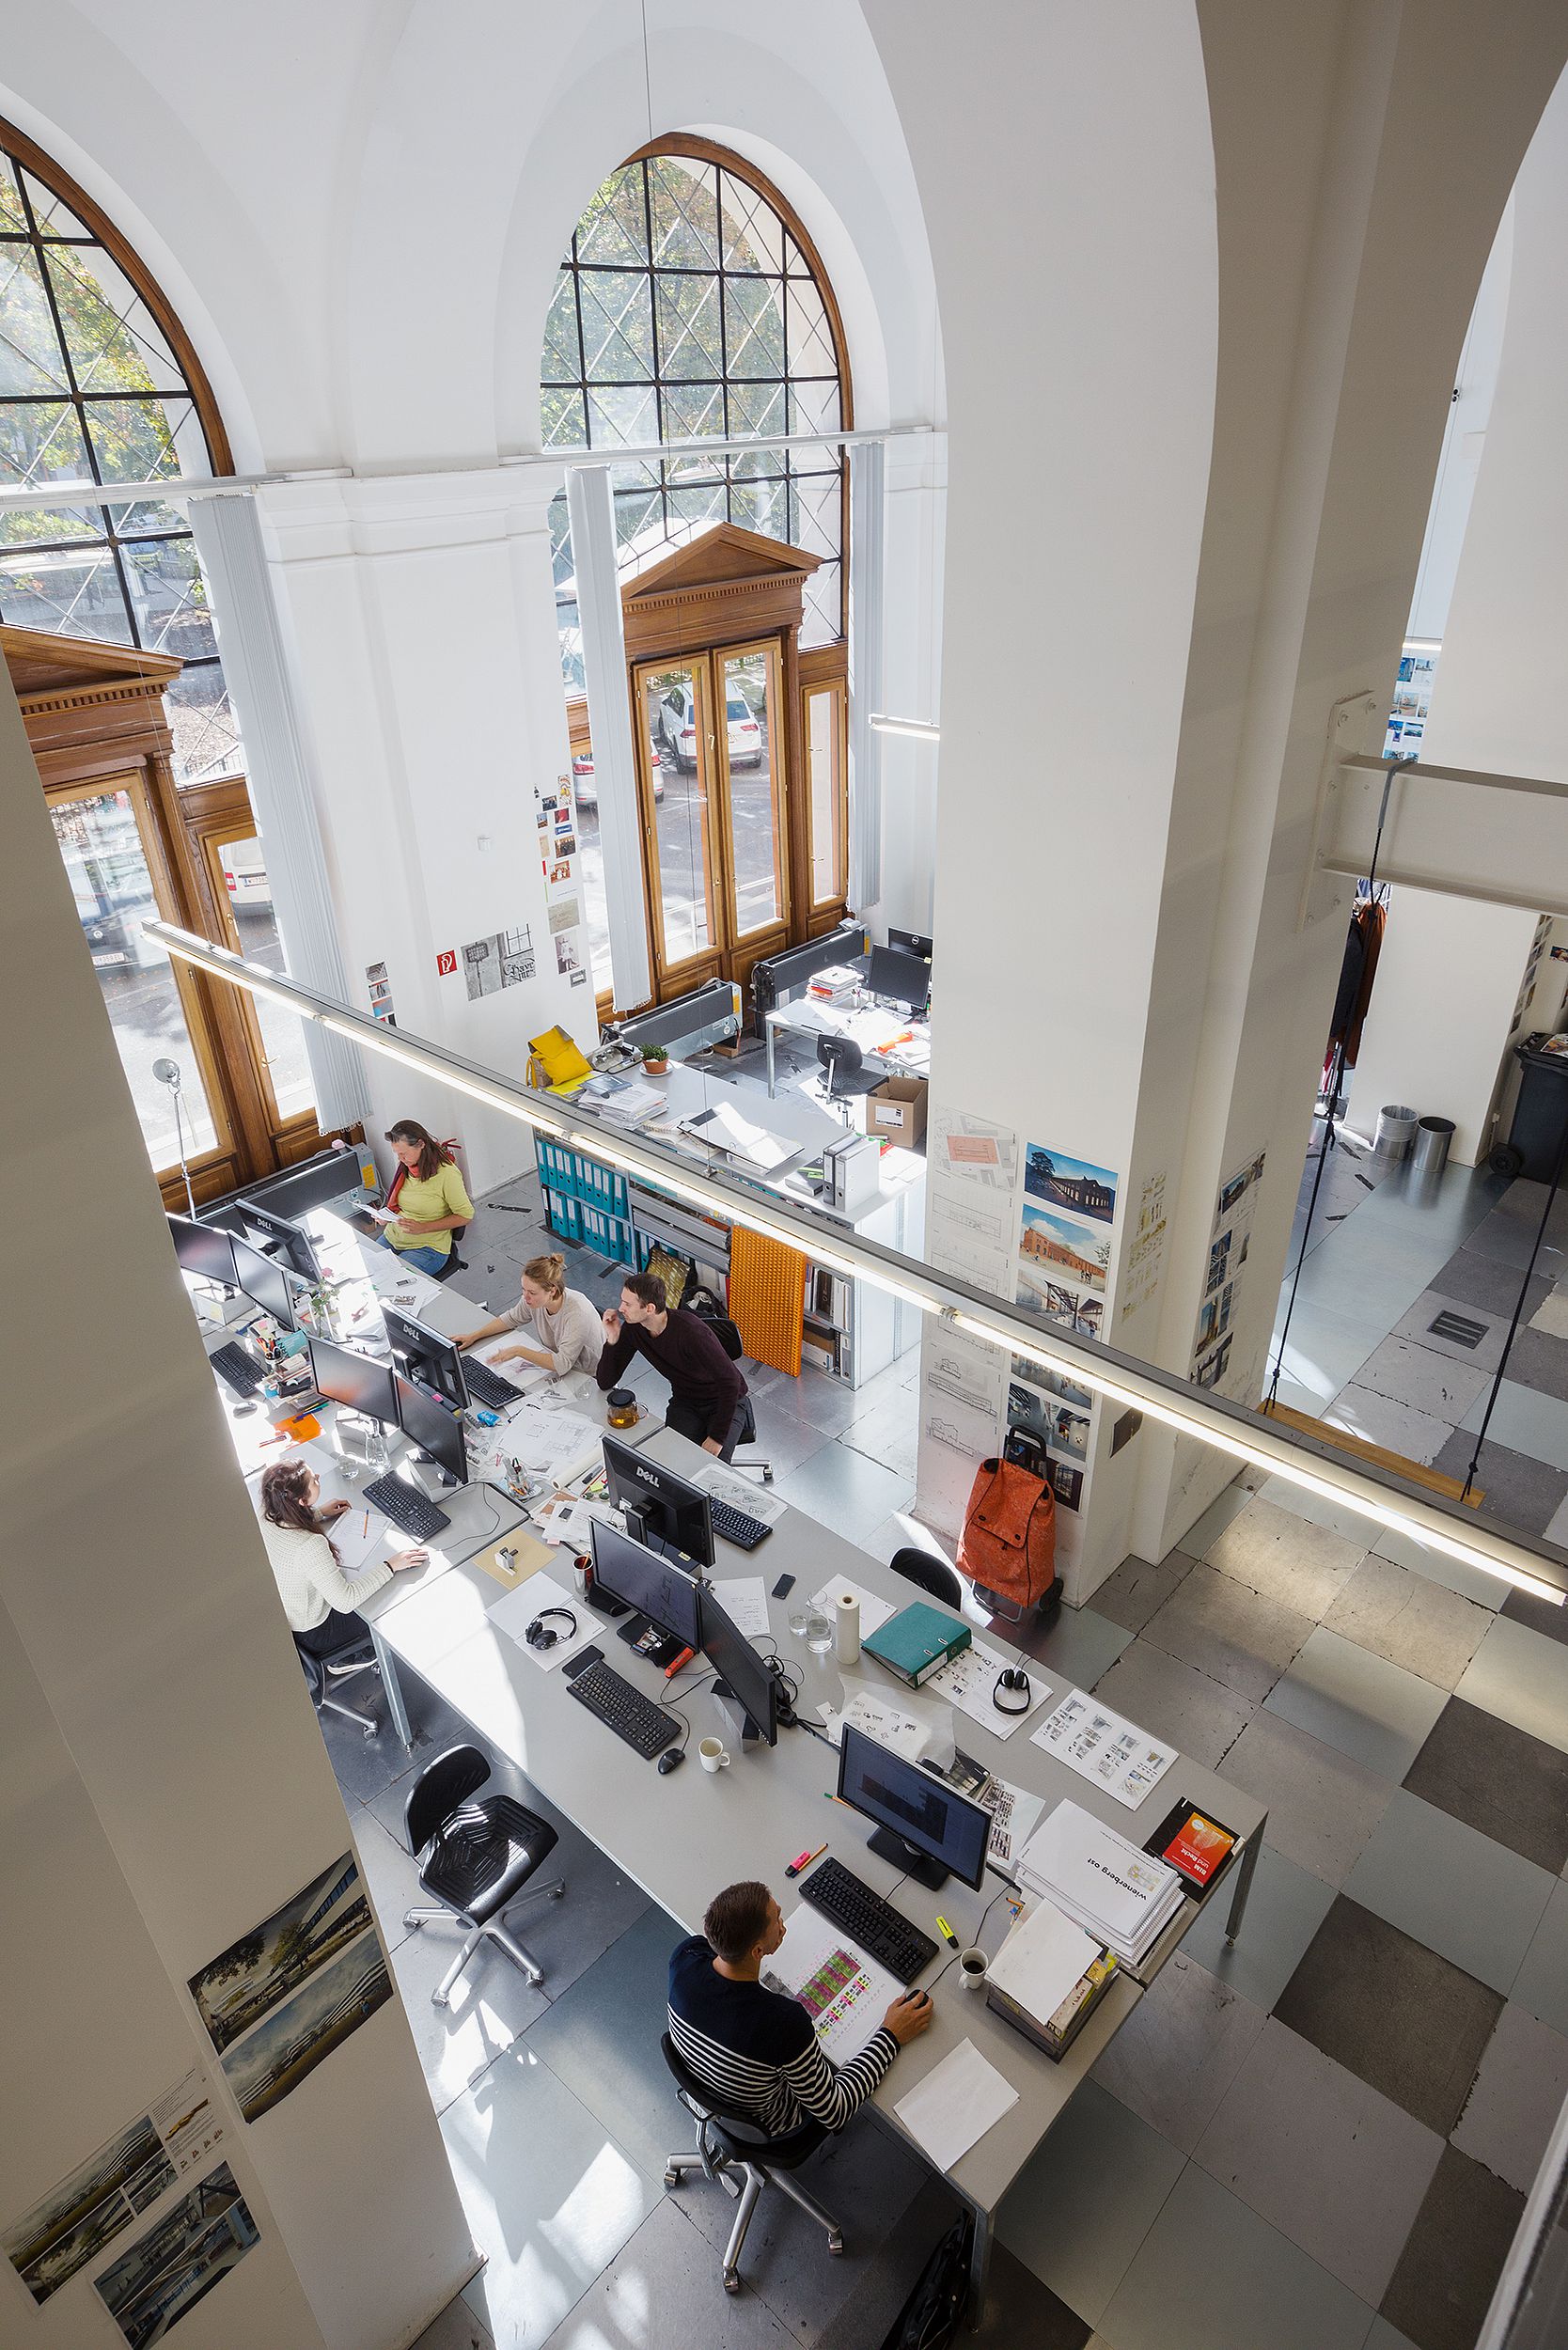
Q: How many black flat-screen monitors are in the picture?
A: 12